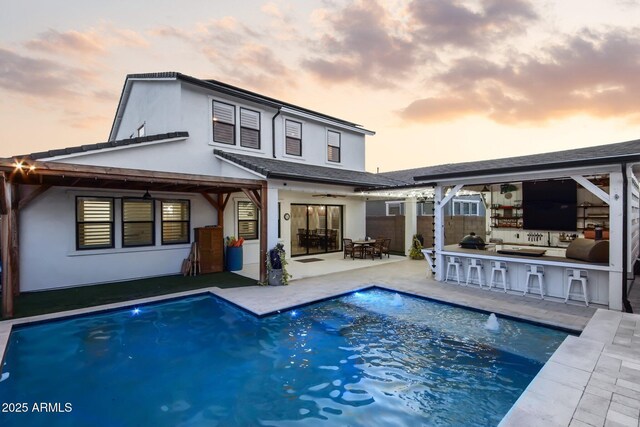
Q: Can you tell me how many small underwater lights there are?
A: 3